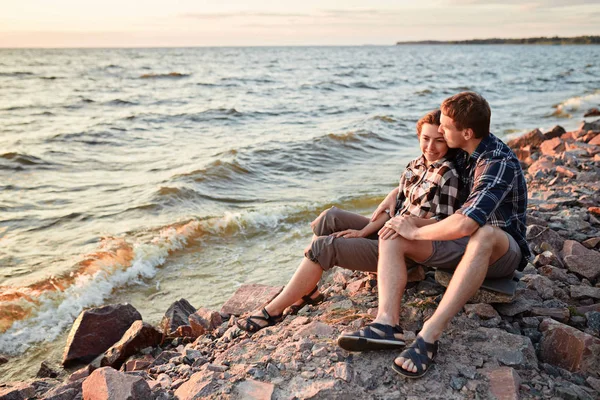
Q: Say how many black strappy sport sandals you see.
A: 4